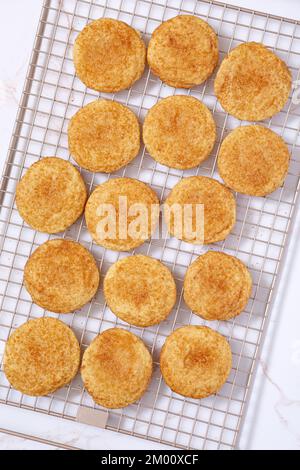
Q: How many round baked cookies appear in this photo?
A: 15